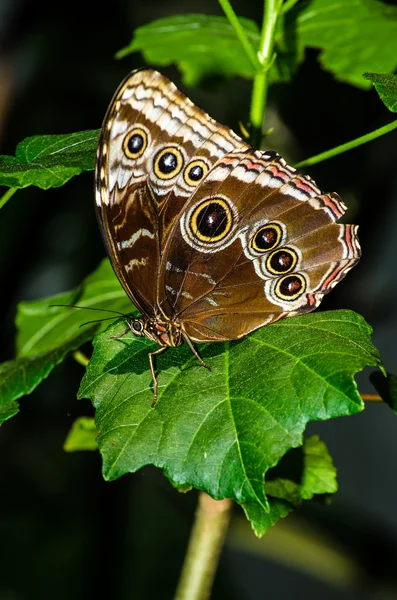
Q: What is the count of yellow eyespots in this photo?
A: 7